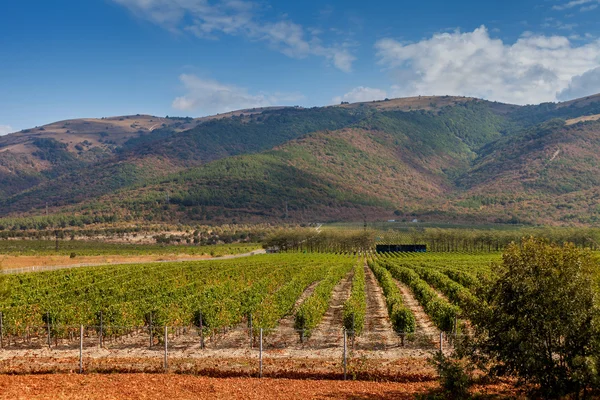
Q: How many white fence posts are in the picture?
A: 5